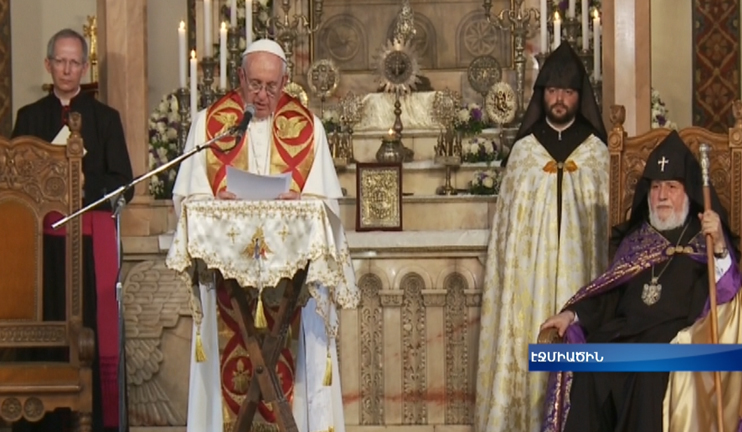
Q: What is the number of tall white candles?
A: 11